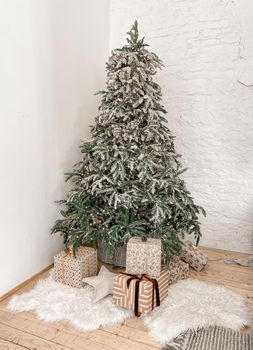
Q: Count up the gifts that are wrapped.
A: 5